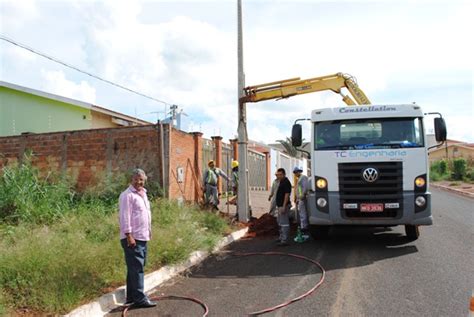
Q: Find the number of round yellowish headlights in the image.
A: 2